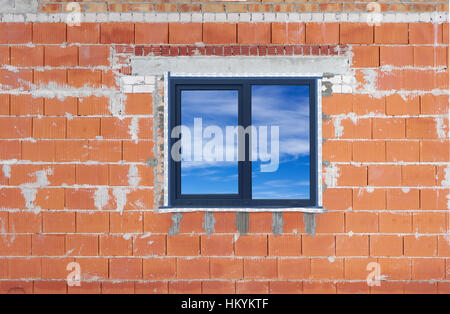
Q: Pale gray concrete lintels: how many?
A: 1